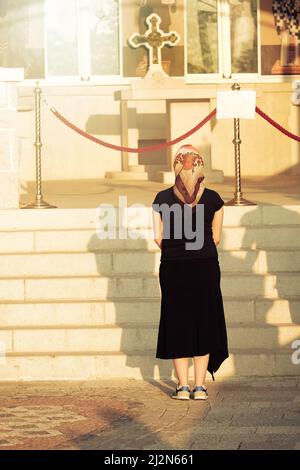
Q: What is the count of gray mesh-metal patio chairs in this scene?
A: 0